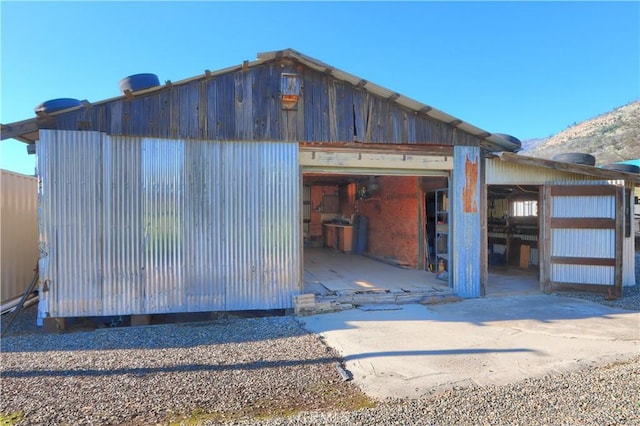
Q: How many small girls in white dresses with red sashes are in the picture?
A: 0